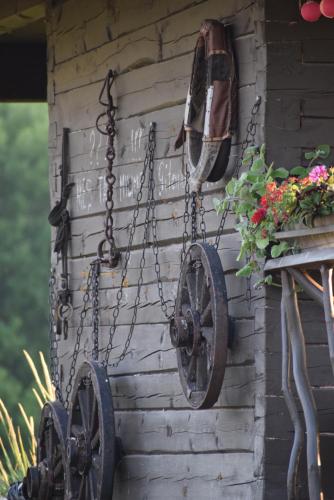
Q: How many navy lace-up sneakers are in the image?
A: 0